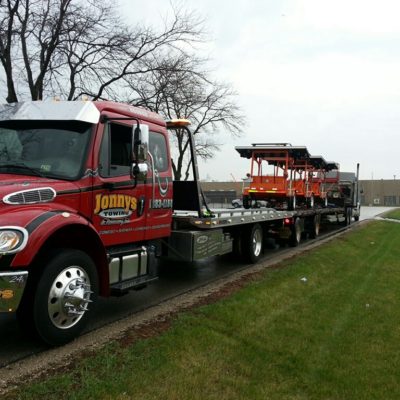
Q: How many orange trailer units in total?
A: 3